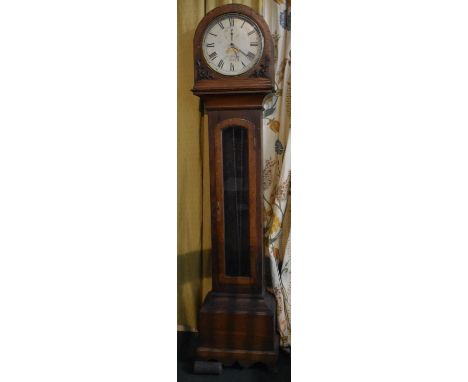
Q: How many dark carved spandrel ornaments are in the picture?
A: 2